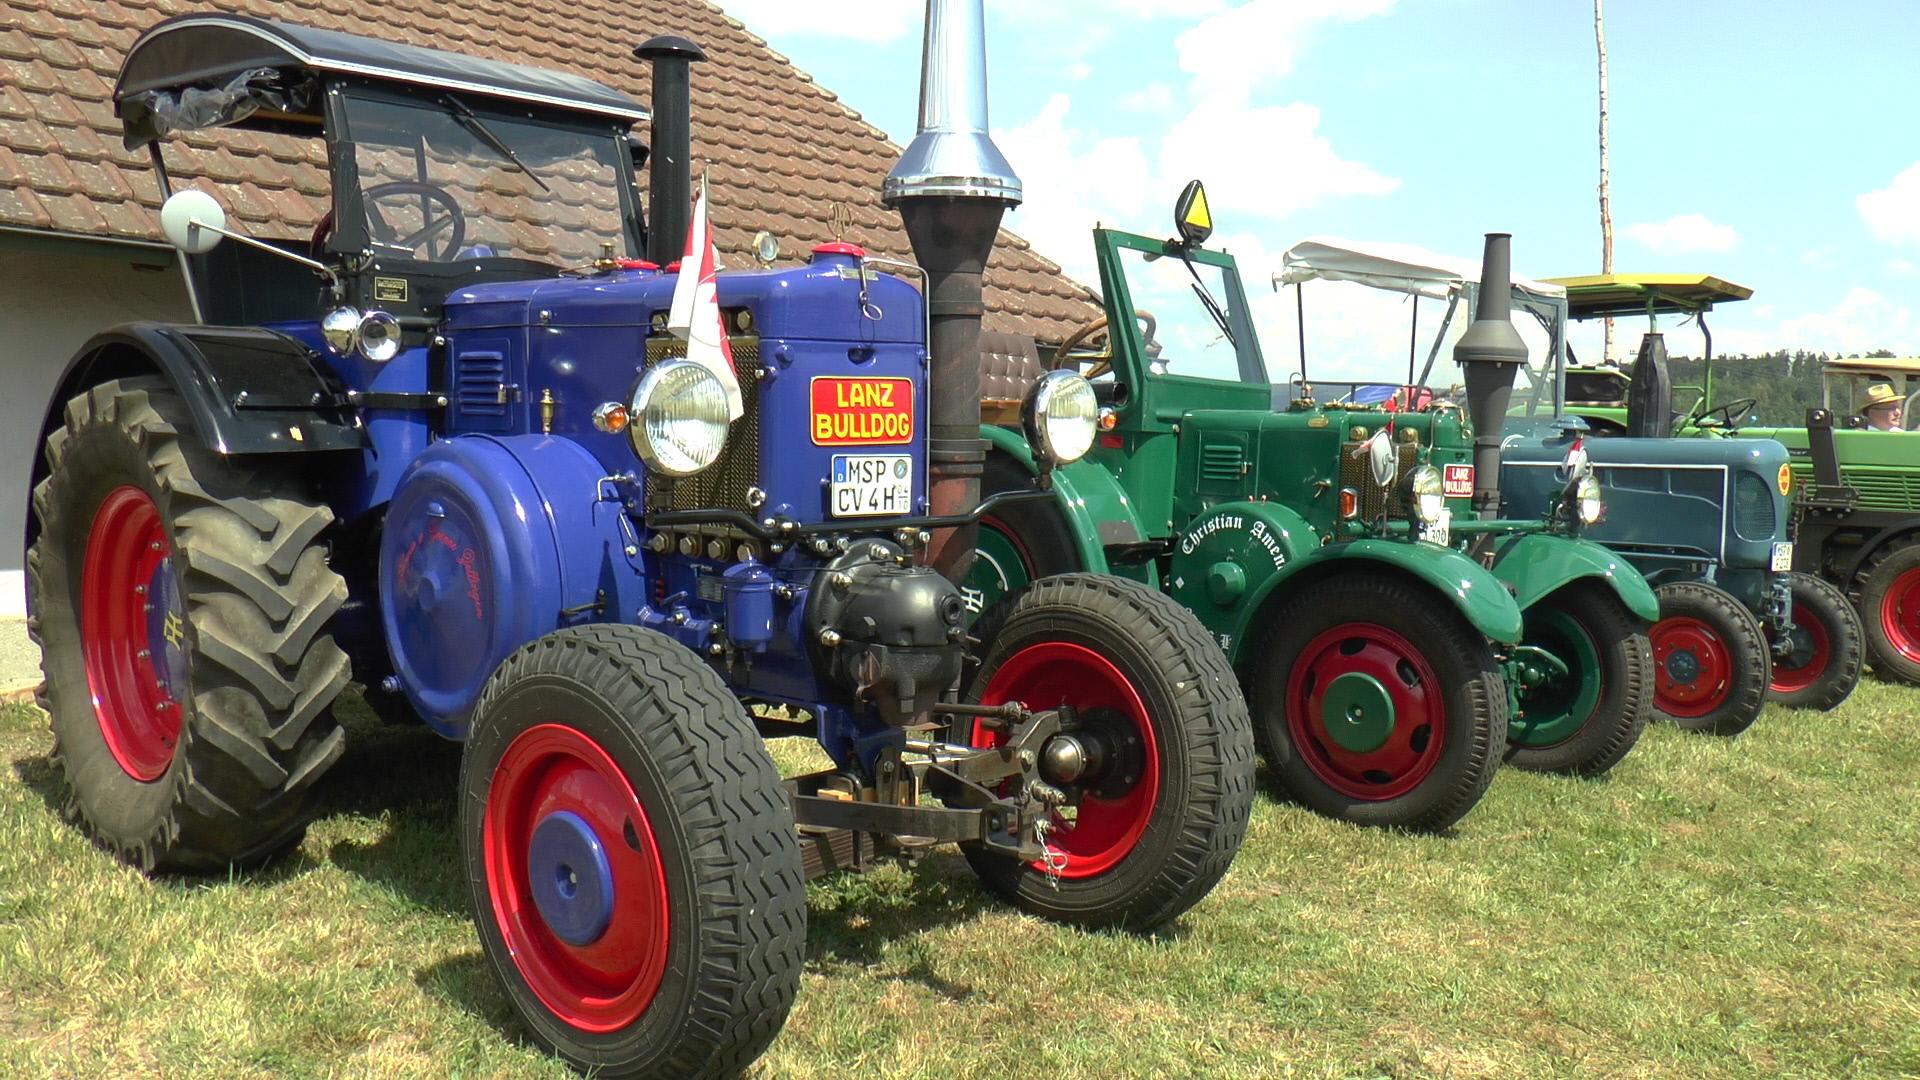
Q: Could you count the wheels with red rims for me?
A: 7